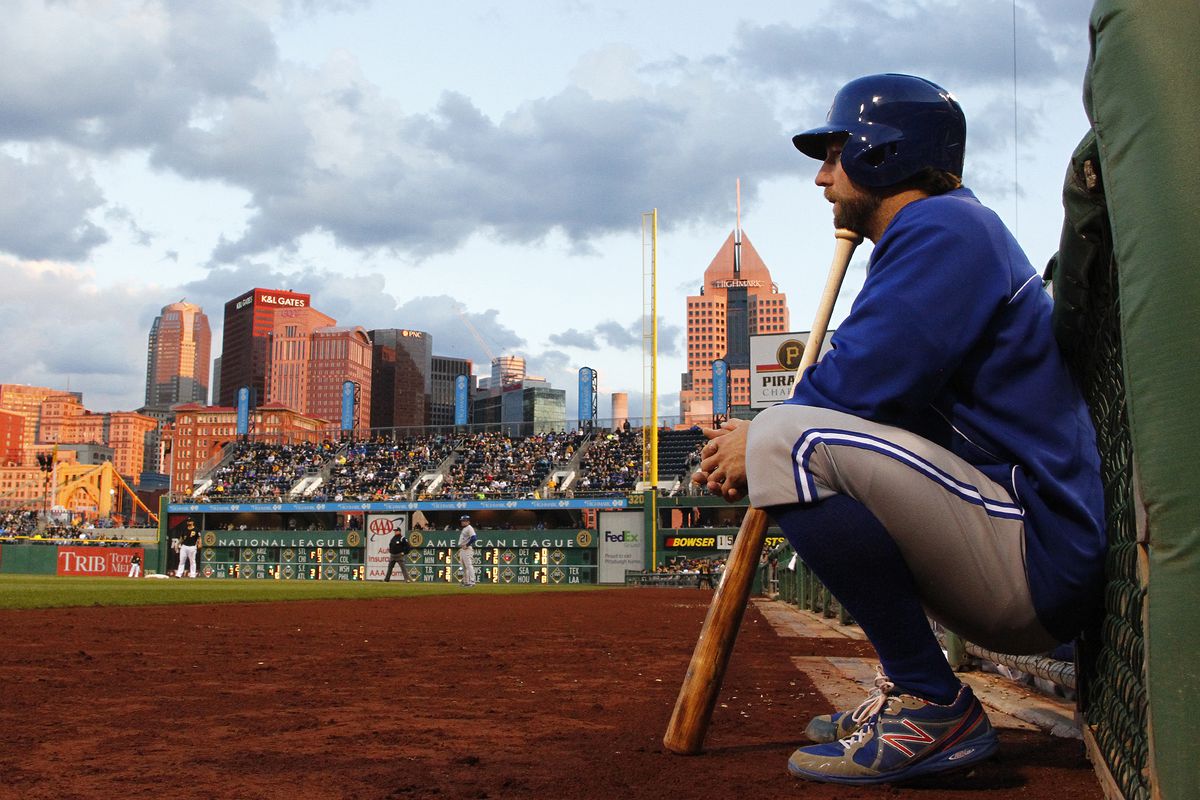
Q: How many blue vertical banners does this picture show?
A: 5